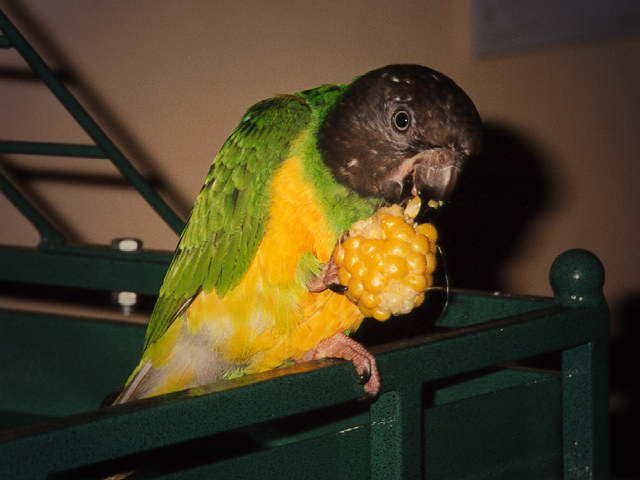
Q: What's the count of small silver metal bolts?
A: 2